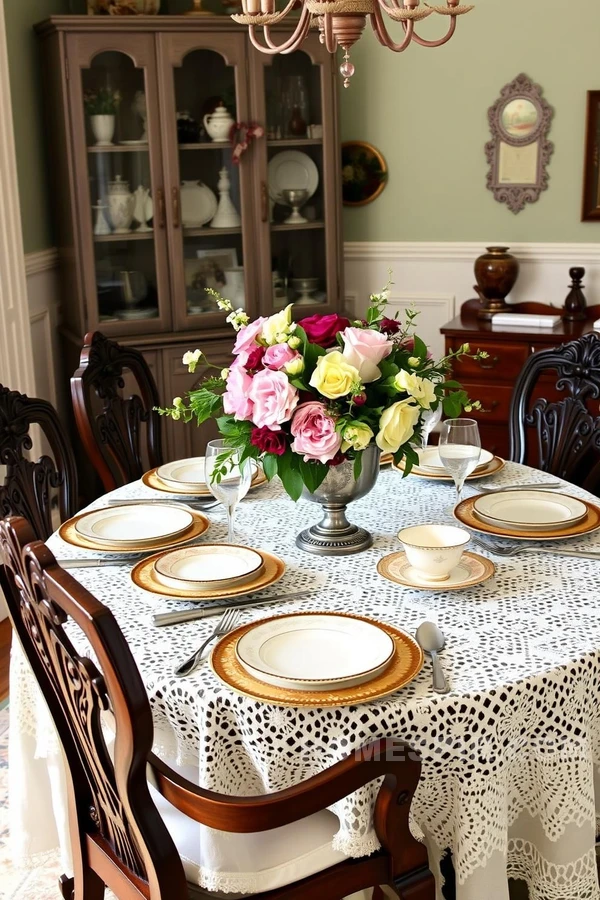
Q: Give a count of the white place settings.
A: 6